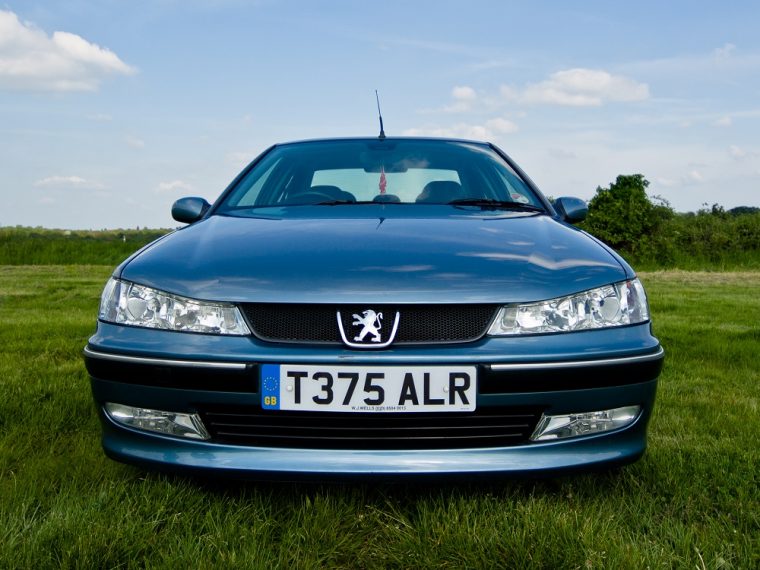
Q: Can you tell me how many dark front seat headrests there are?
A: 2